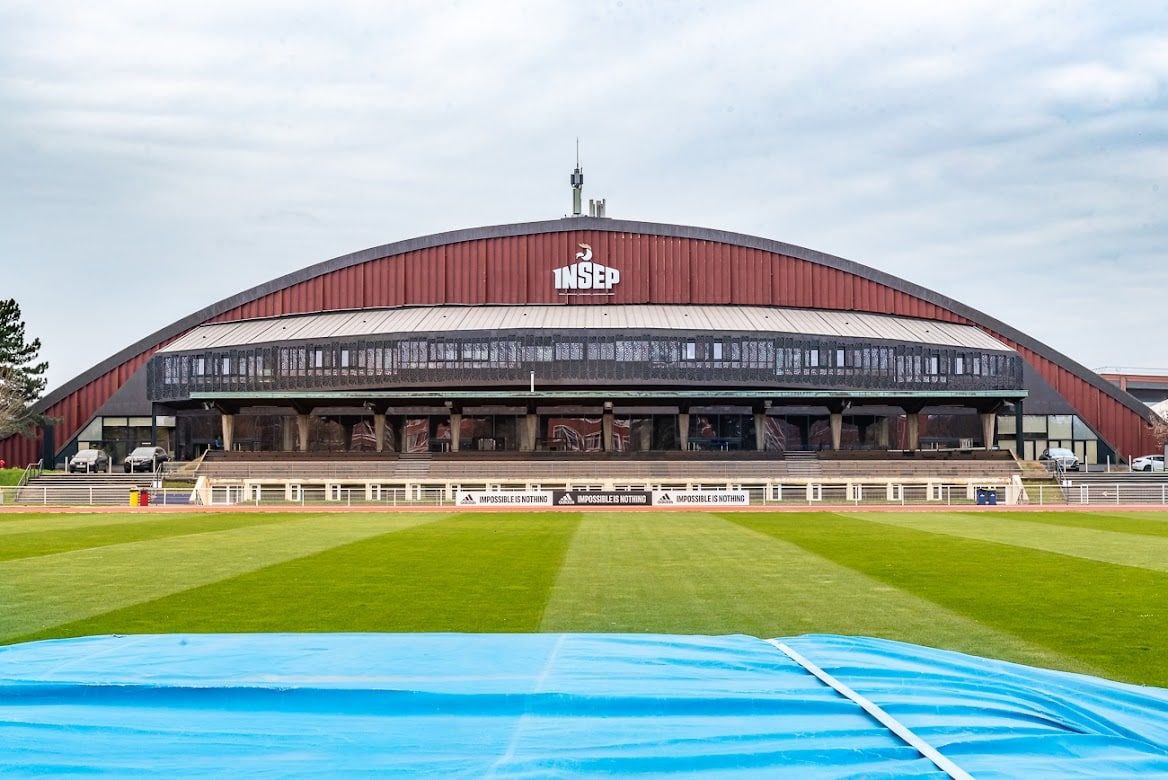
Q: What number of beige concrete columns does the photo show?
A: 11